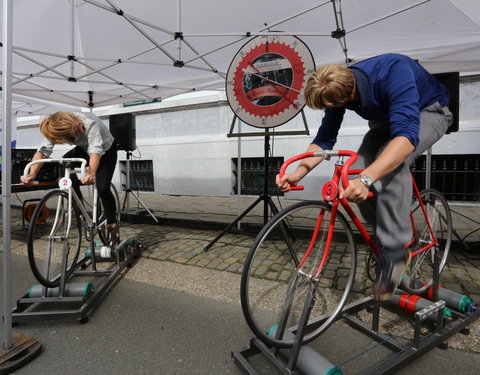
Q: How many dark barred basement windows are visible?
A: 3